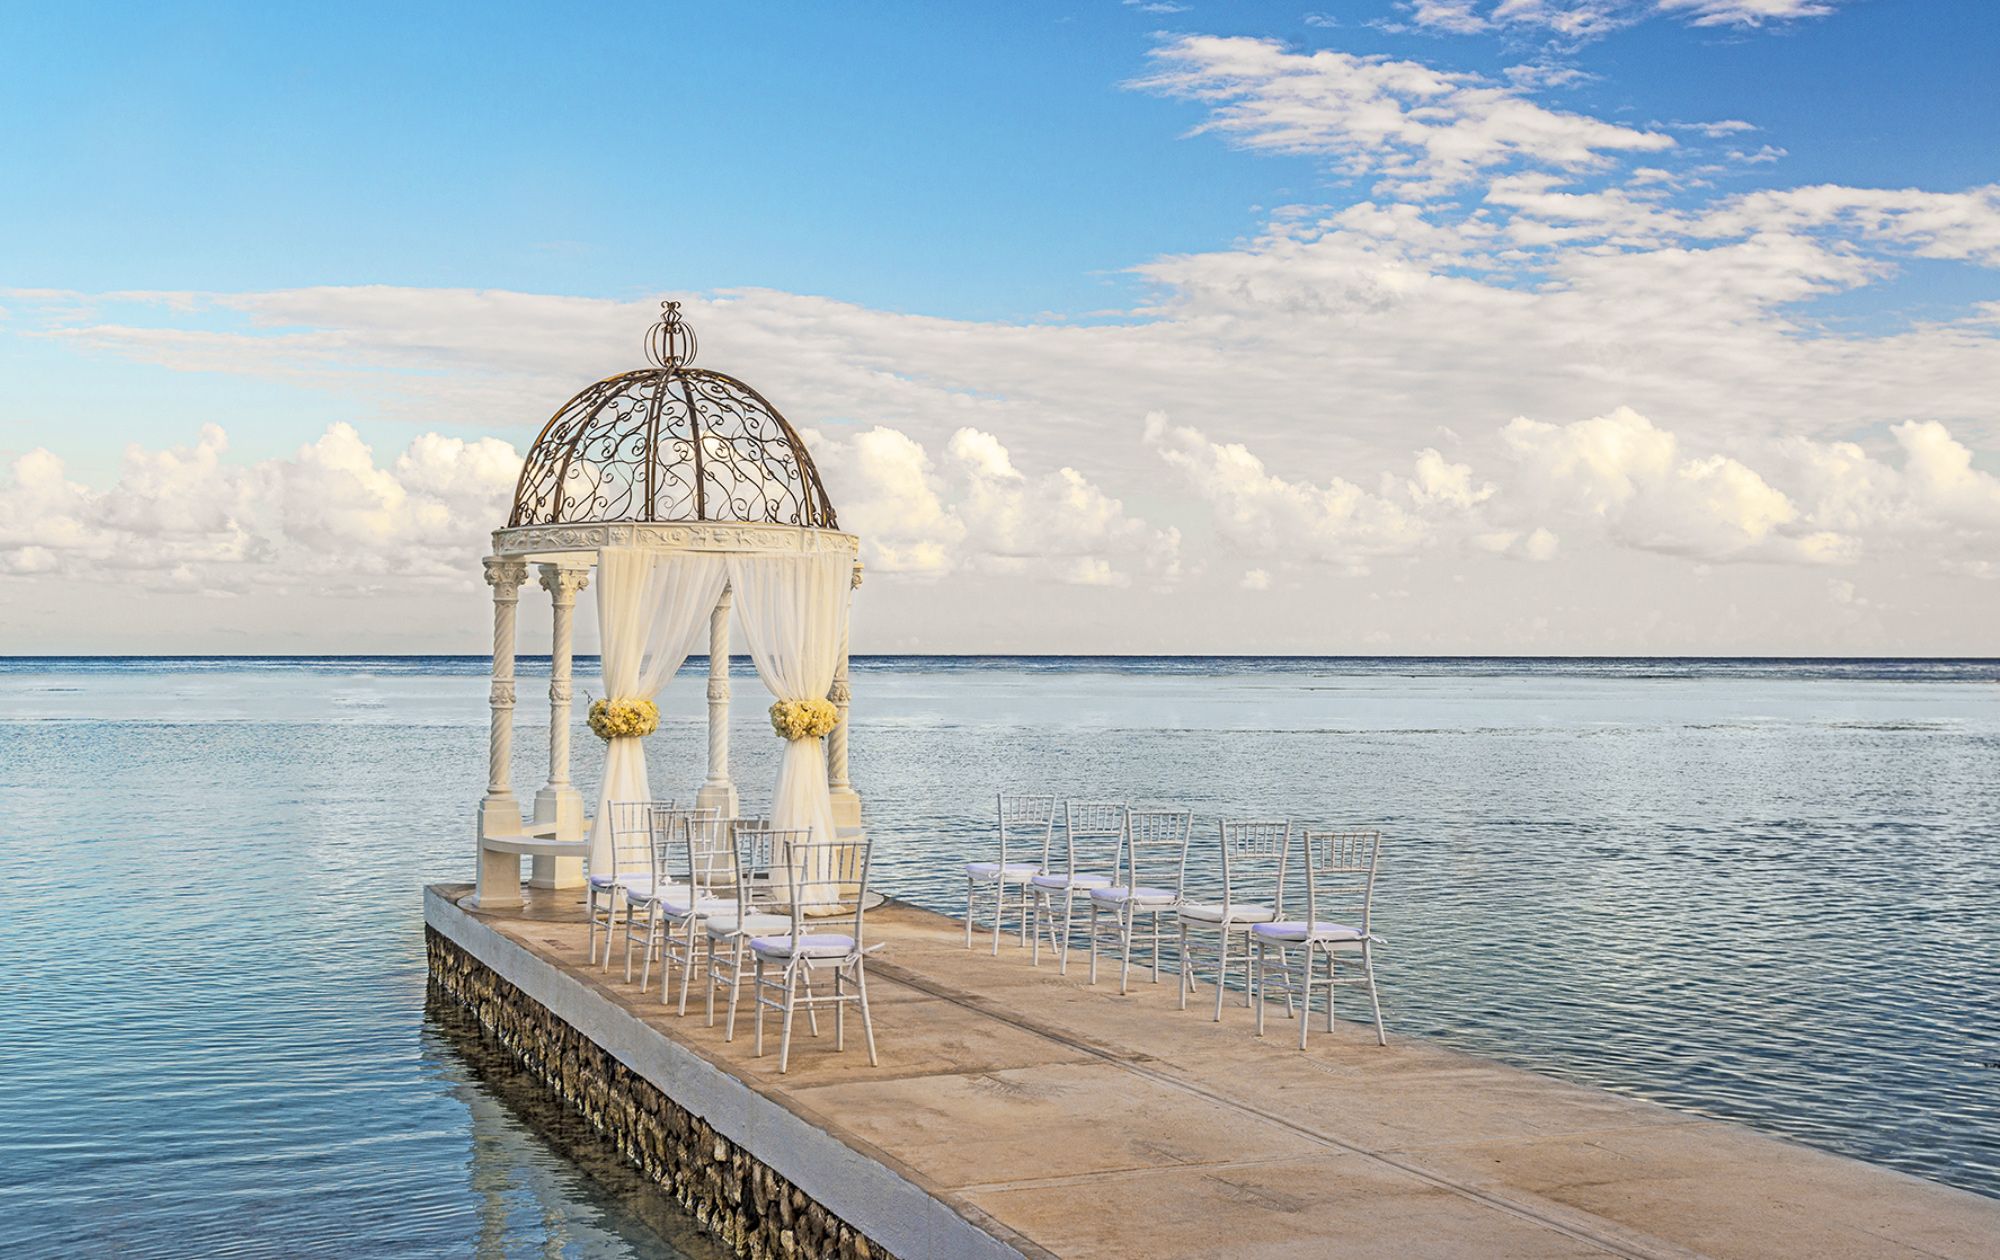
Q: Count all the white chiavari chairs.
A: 10